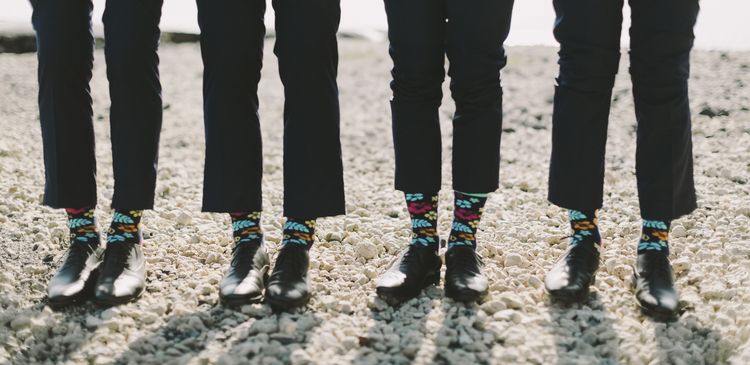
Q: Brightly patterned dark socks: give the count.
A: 8